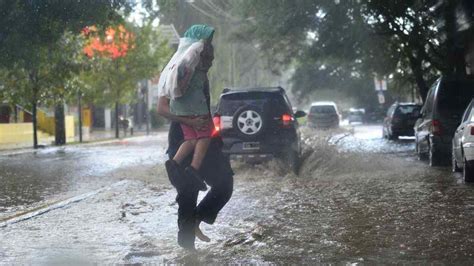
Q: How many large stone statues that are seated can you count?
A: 0